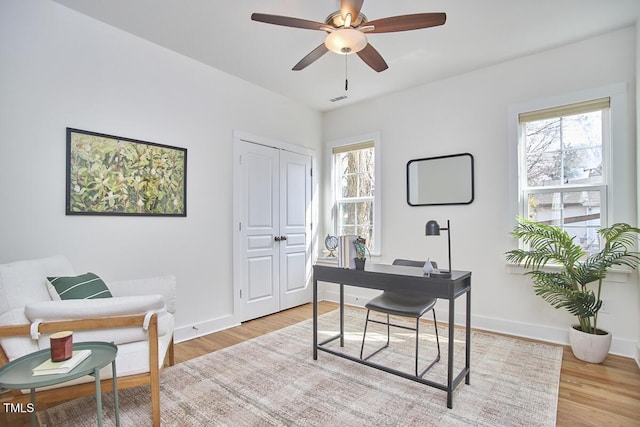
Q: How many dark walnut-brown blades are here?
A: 5